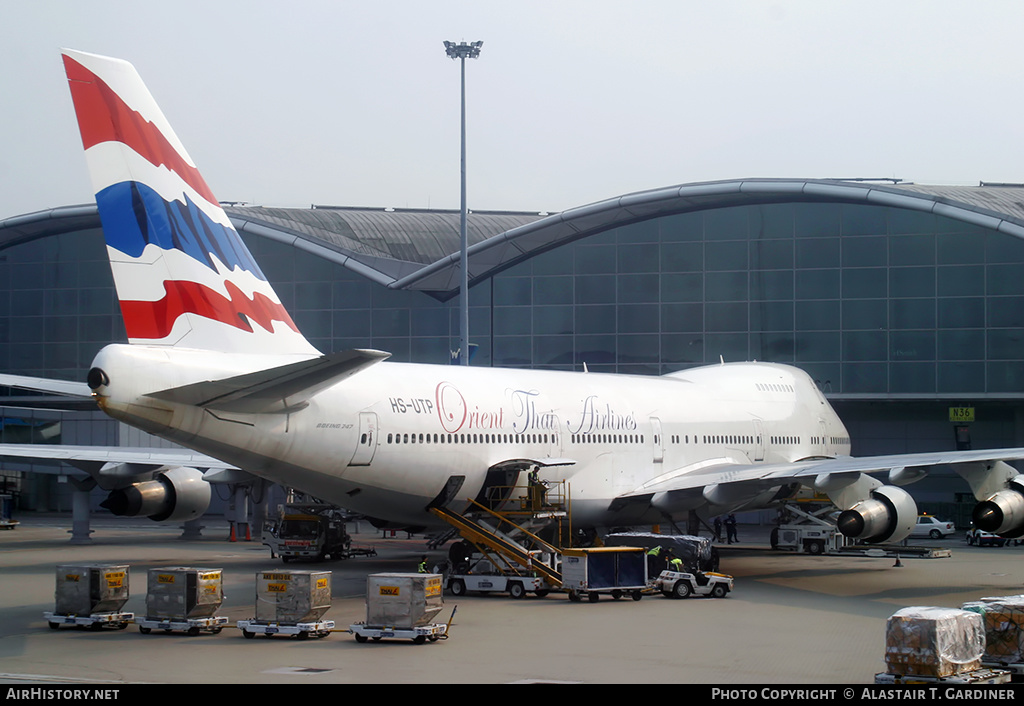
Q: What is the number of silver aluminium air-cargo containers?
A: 4